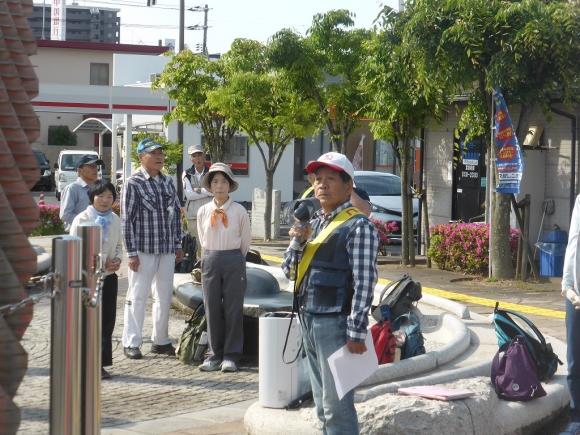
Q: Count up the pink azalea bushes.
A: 3